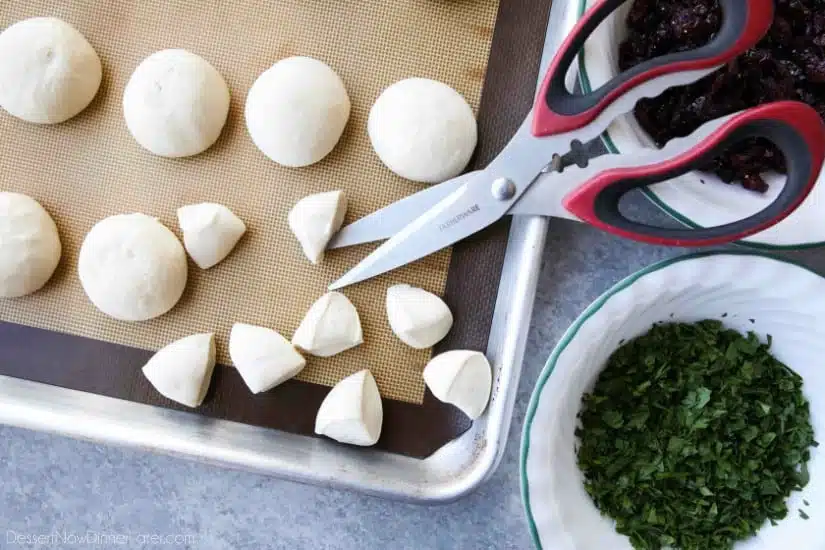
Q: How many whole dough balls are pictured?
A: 6